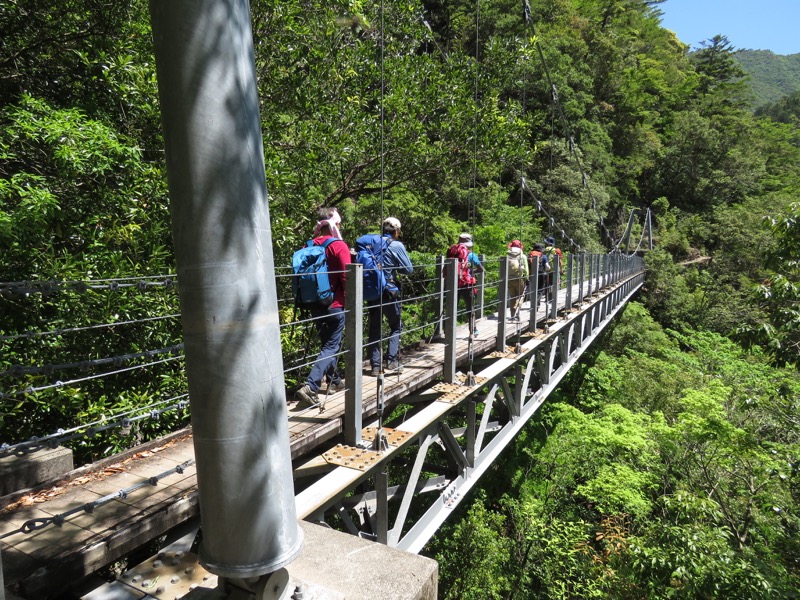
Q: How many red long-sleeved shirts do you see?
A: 1